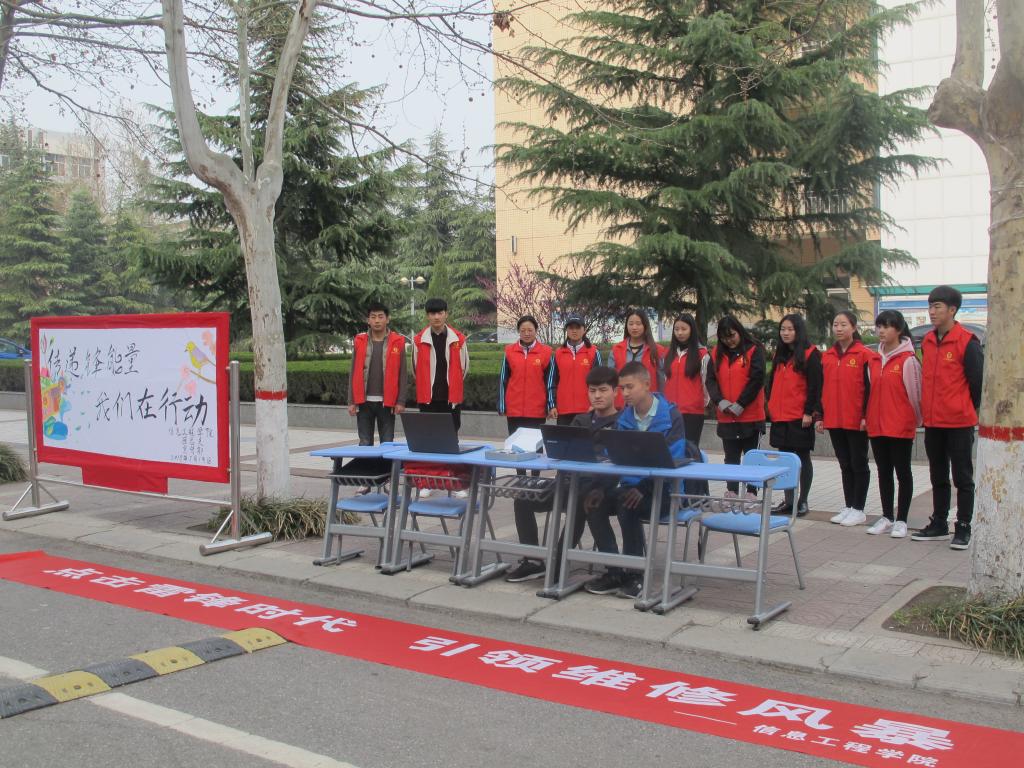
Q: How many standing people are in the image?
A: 11